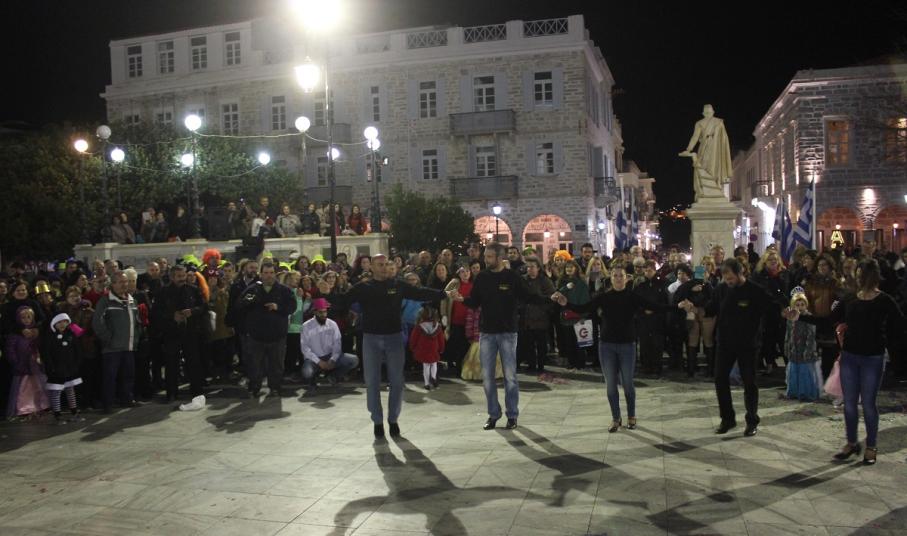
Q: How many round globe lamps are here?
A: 10